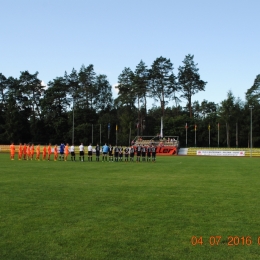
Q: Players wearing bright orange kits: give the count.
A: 10